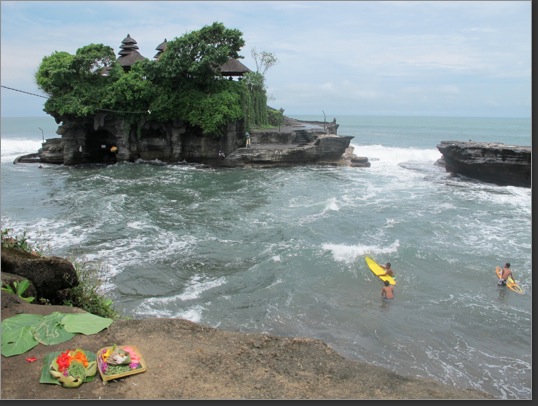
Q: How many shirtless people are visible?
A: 3